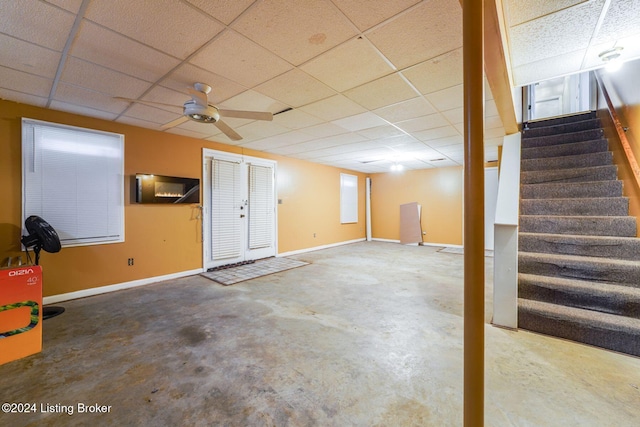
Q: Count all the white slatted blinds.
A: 4